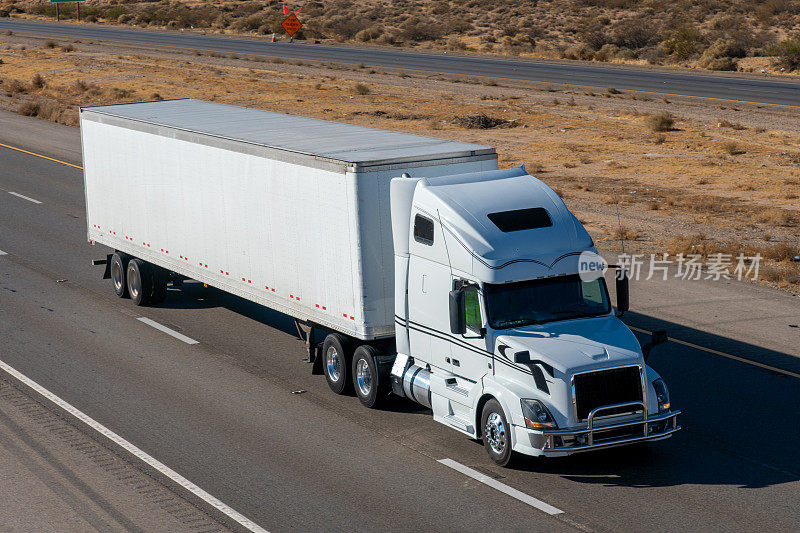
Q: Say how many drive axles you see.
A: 2